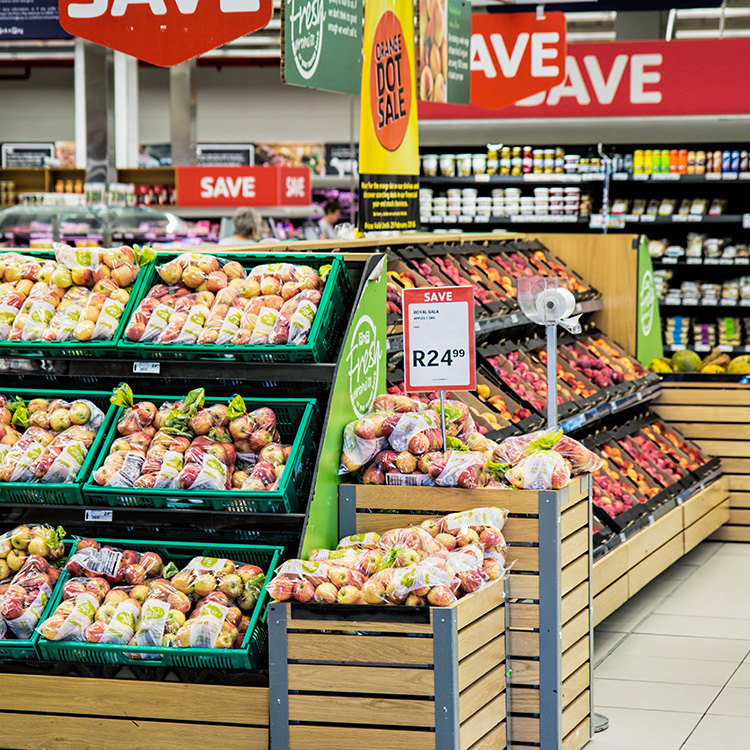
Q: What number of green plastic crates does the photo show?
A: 6